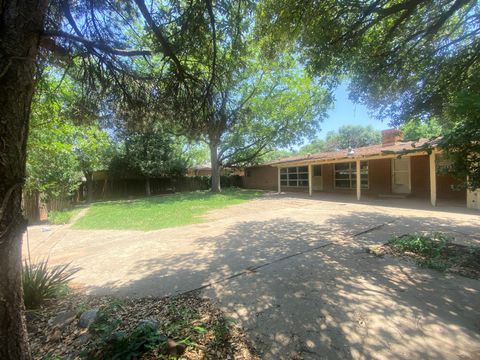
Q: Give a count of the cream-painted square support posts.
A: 4